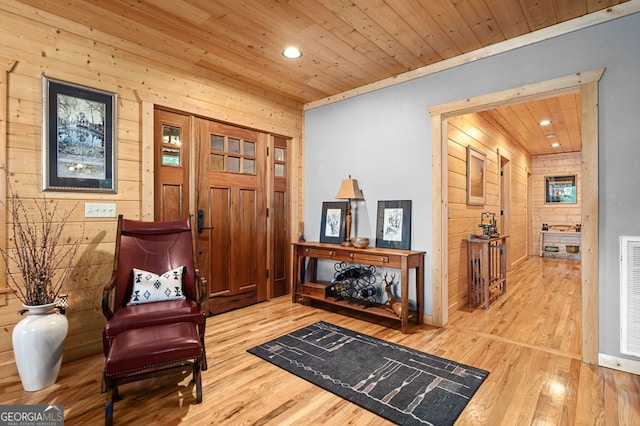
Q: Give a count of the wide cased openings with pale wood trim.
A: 1